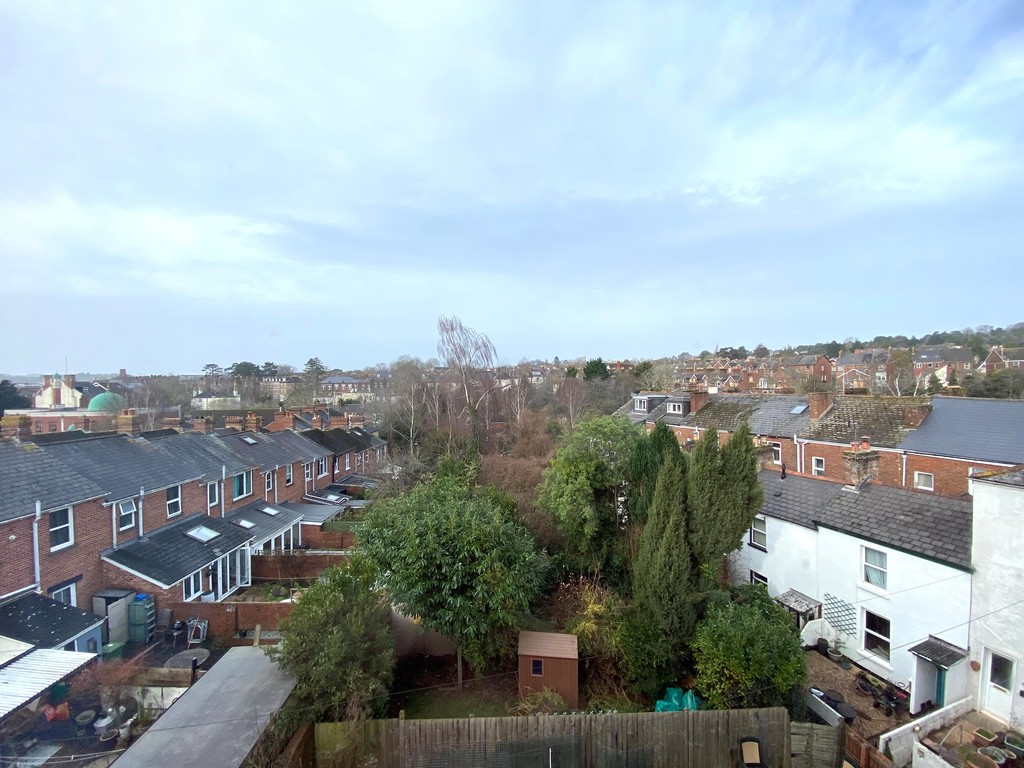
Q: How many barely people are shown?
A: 0